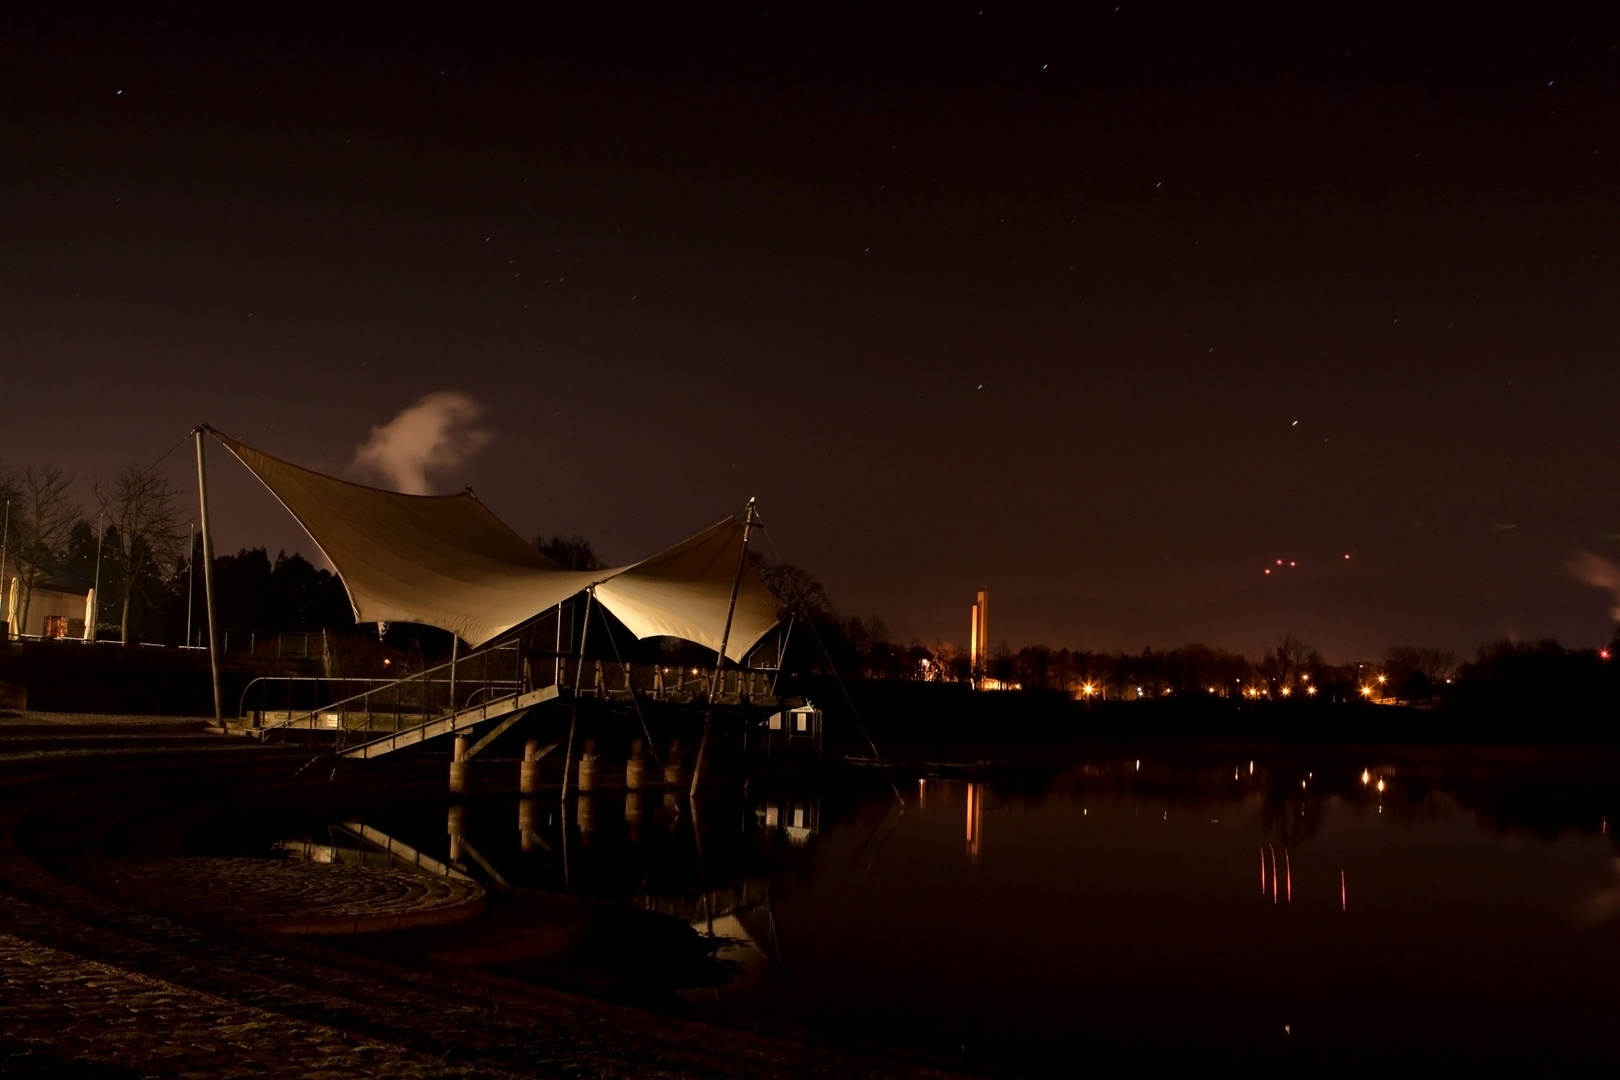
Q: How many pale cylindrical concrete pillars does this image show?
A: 5